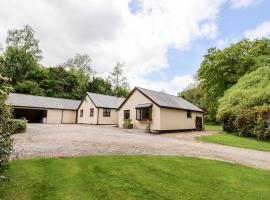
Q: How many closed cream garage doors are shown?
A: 2